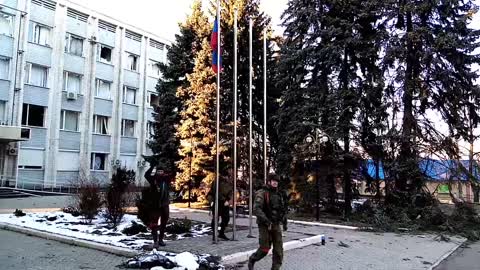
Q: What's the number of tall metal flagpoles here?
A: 4